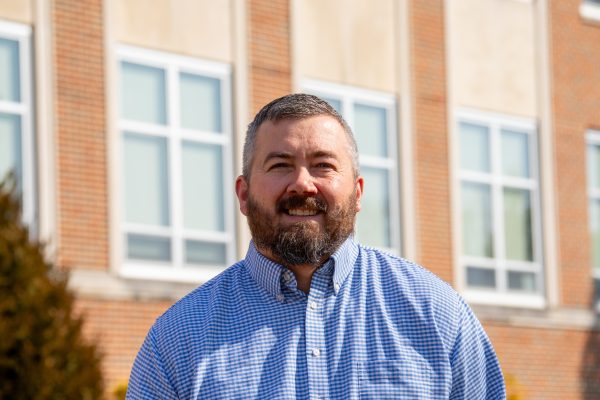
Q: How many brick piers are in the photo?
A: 4